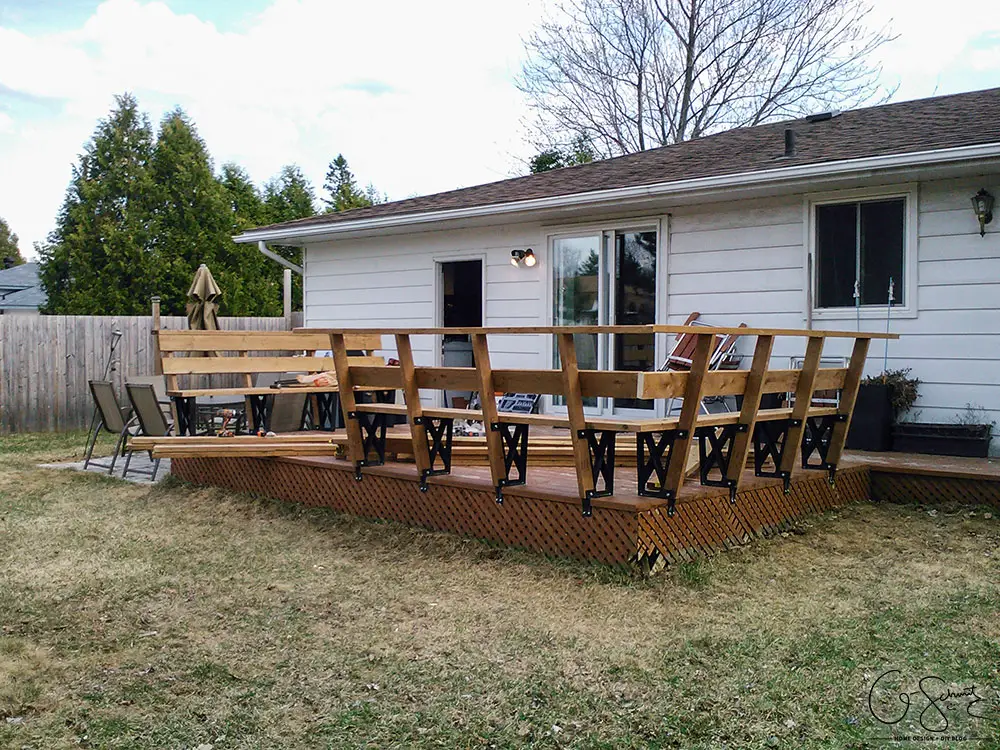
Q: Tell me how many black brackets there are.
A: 12